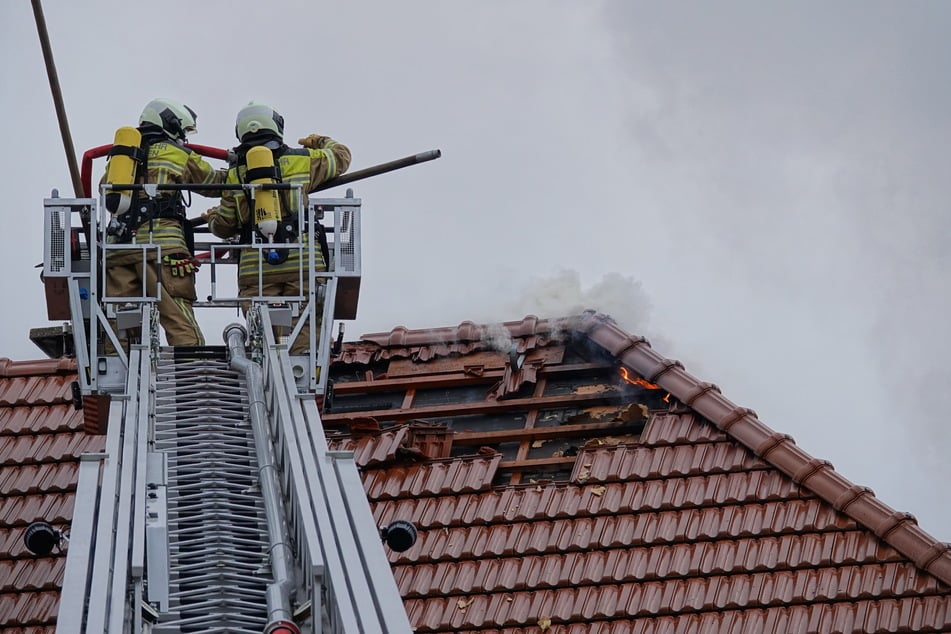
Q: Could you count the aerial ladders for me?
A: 1